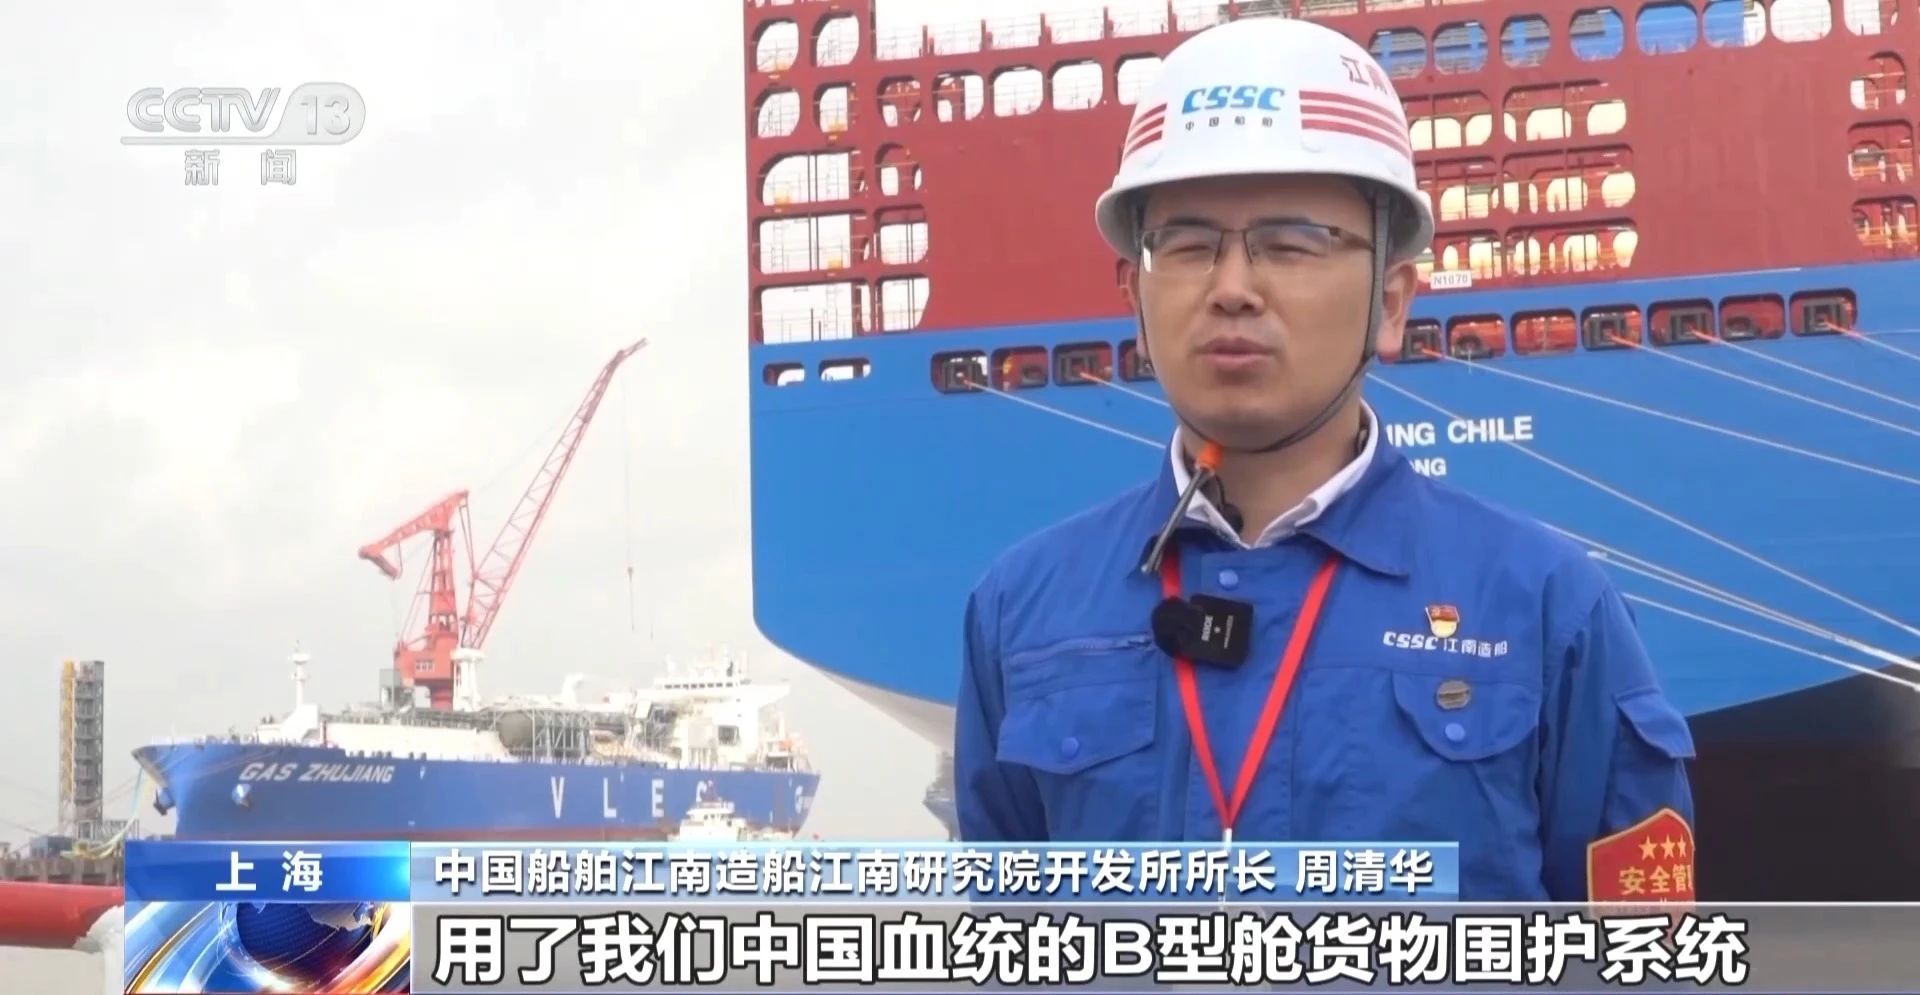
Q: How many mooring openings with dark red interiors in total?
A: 11